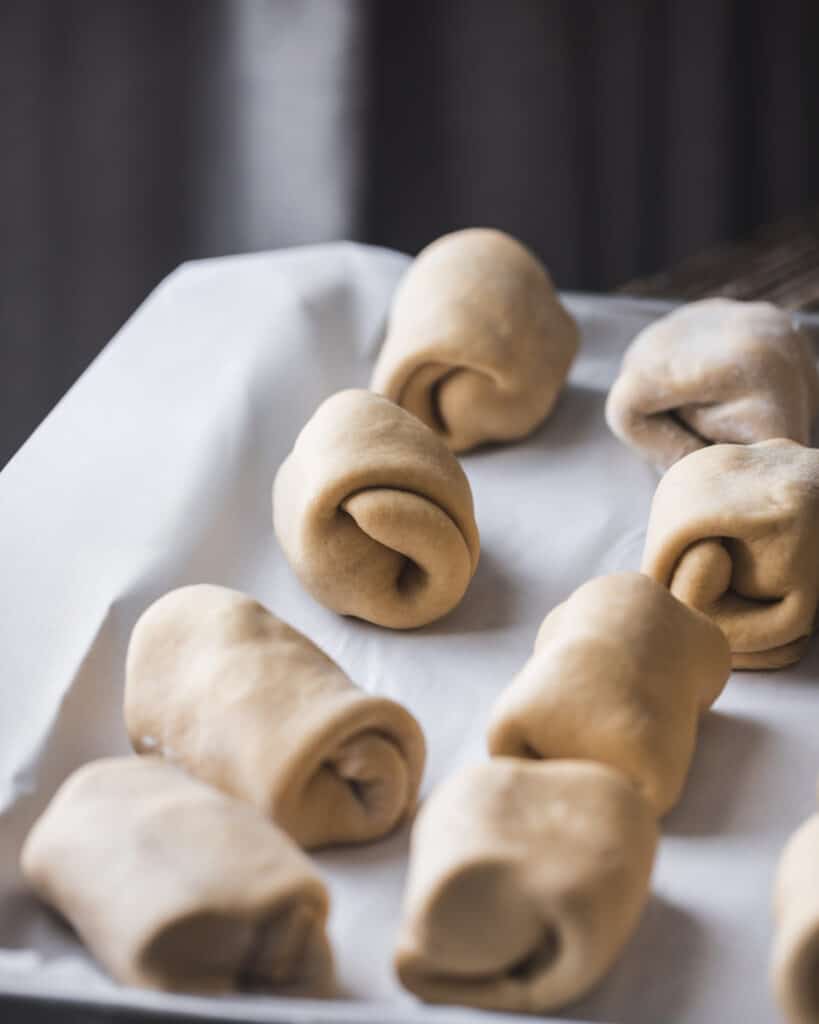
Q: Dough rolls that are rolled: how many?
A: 9